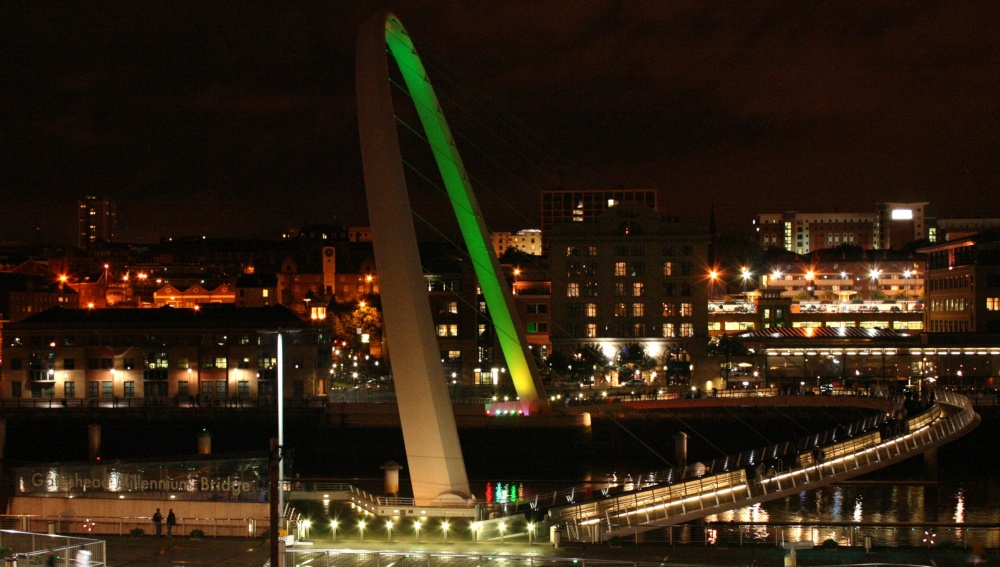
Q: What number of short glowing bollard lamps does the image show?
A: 9